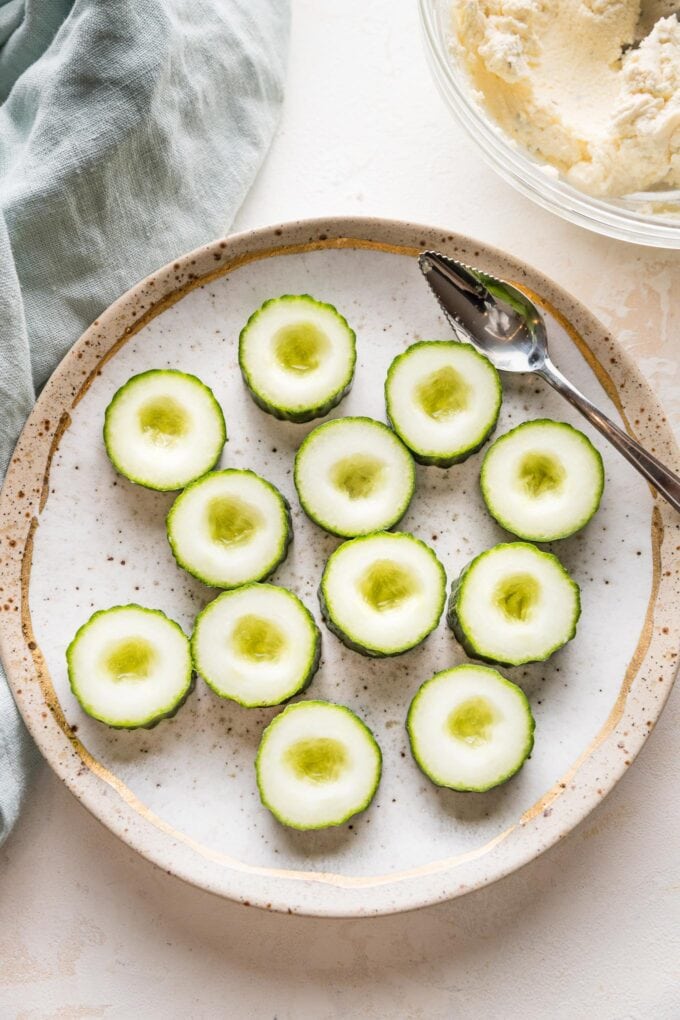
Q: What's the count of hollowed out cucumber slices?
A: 12